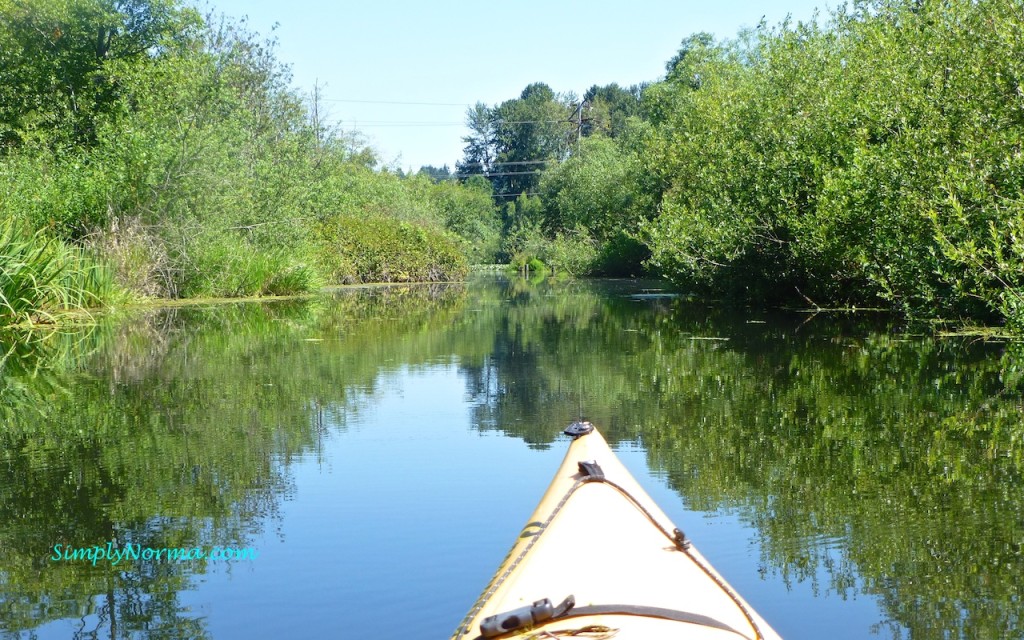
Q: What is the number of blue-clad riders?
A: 0